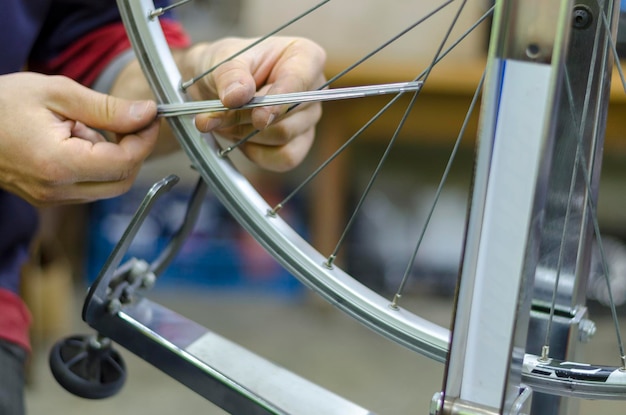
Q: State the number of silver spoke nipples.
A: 8